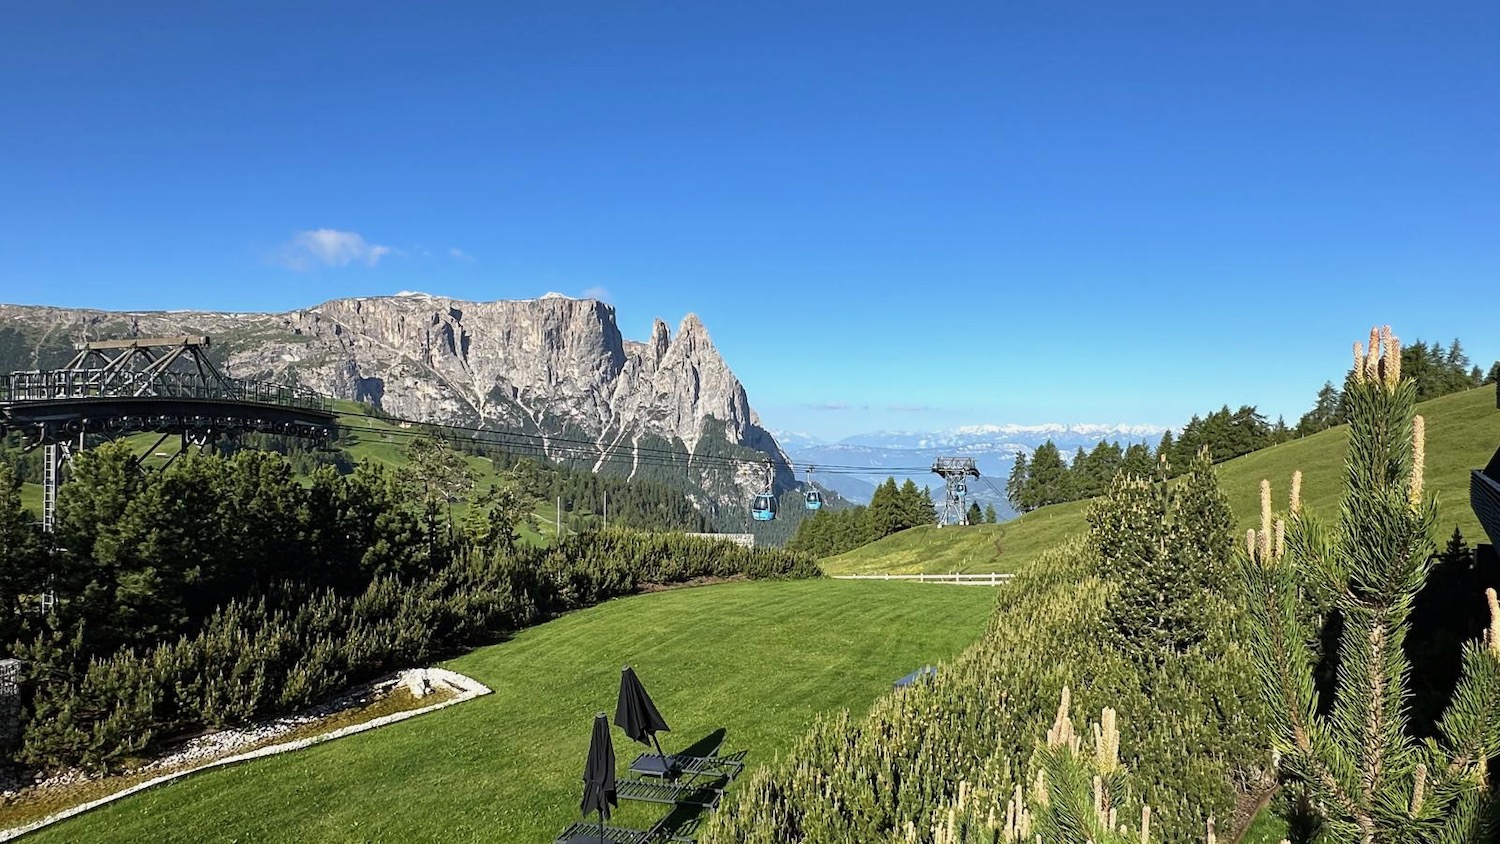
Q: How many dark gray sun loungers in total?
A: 3